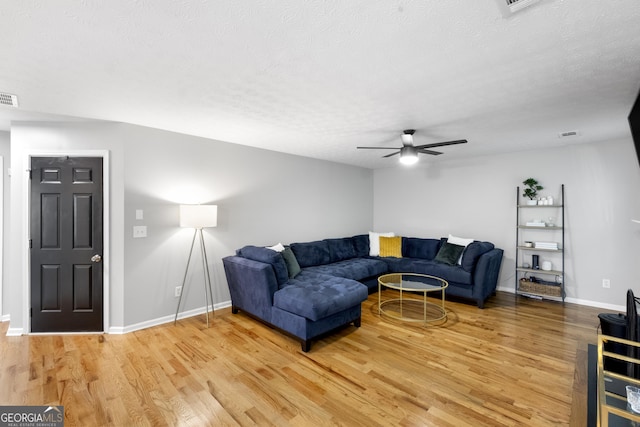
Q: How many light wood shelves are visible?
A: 5